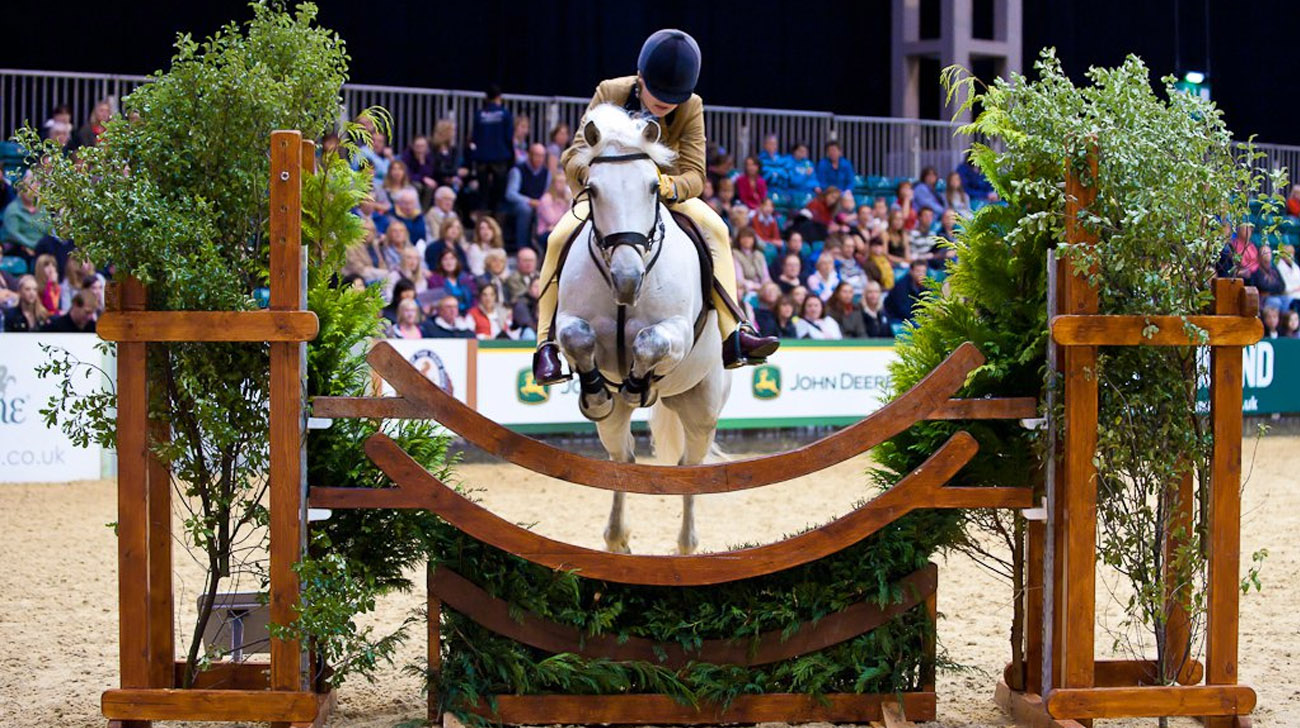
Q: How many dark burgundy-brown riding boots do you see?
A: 2